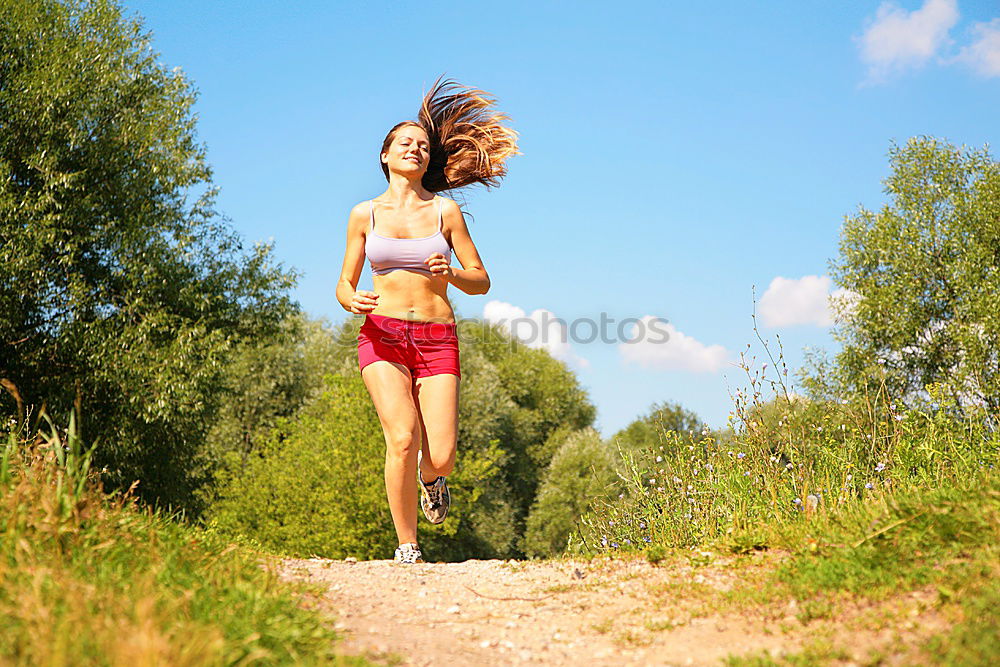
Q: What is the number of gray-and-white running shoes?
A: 2